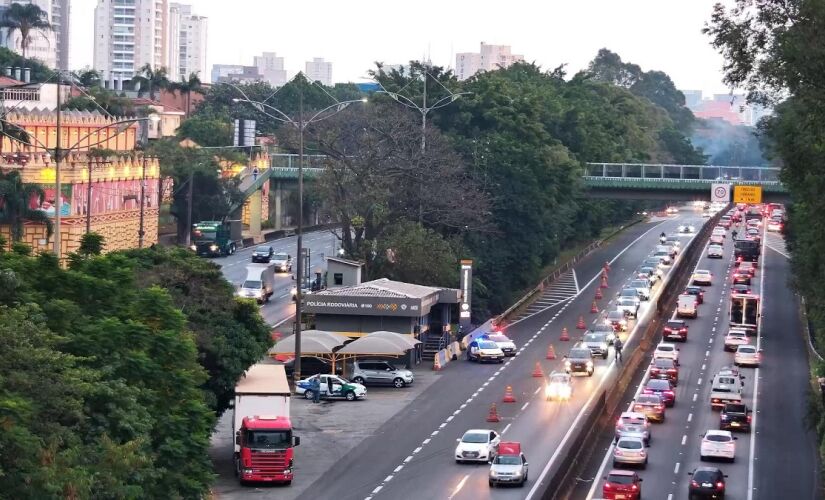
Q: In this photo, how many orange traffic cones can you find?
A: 11